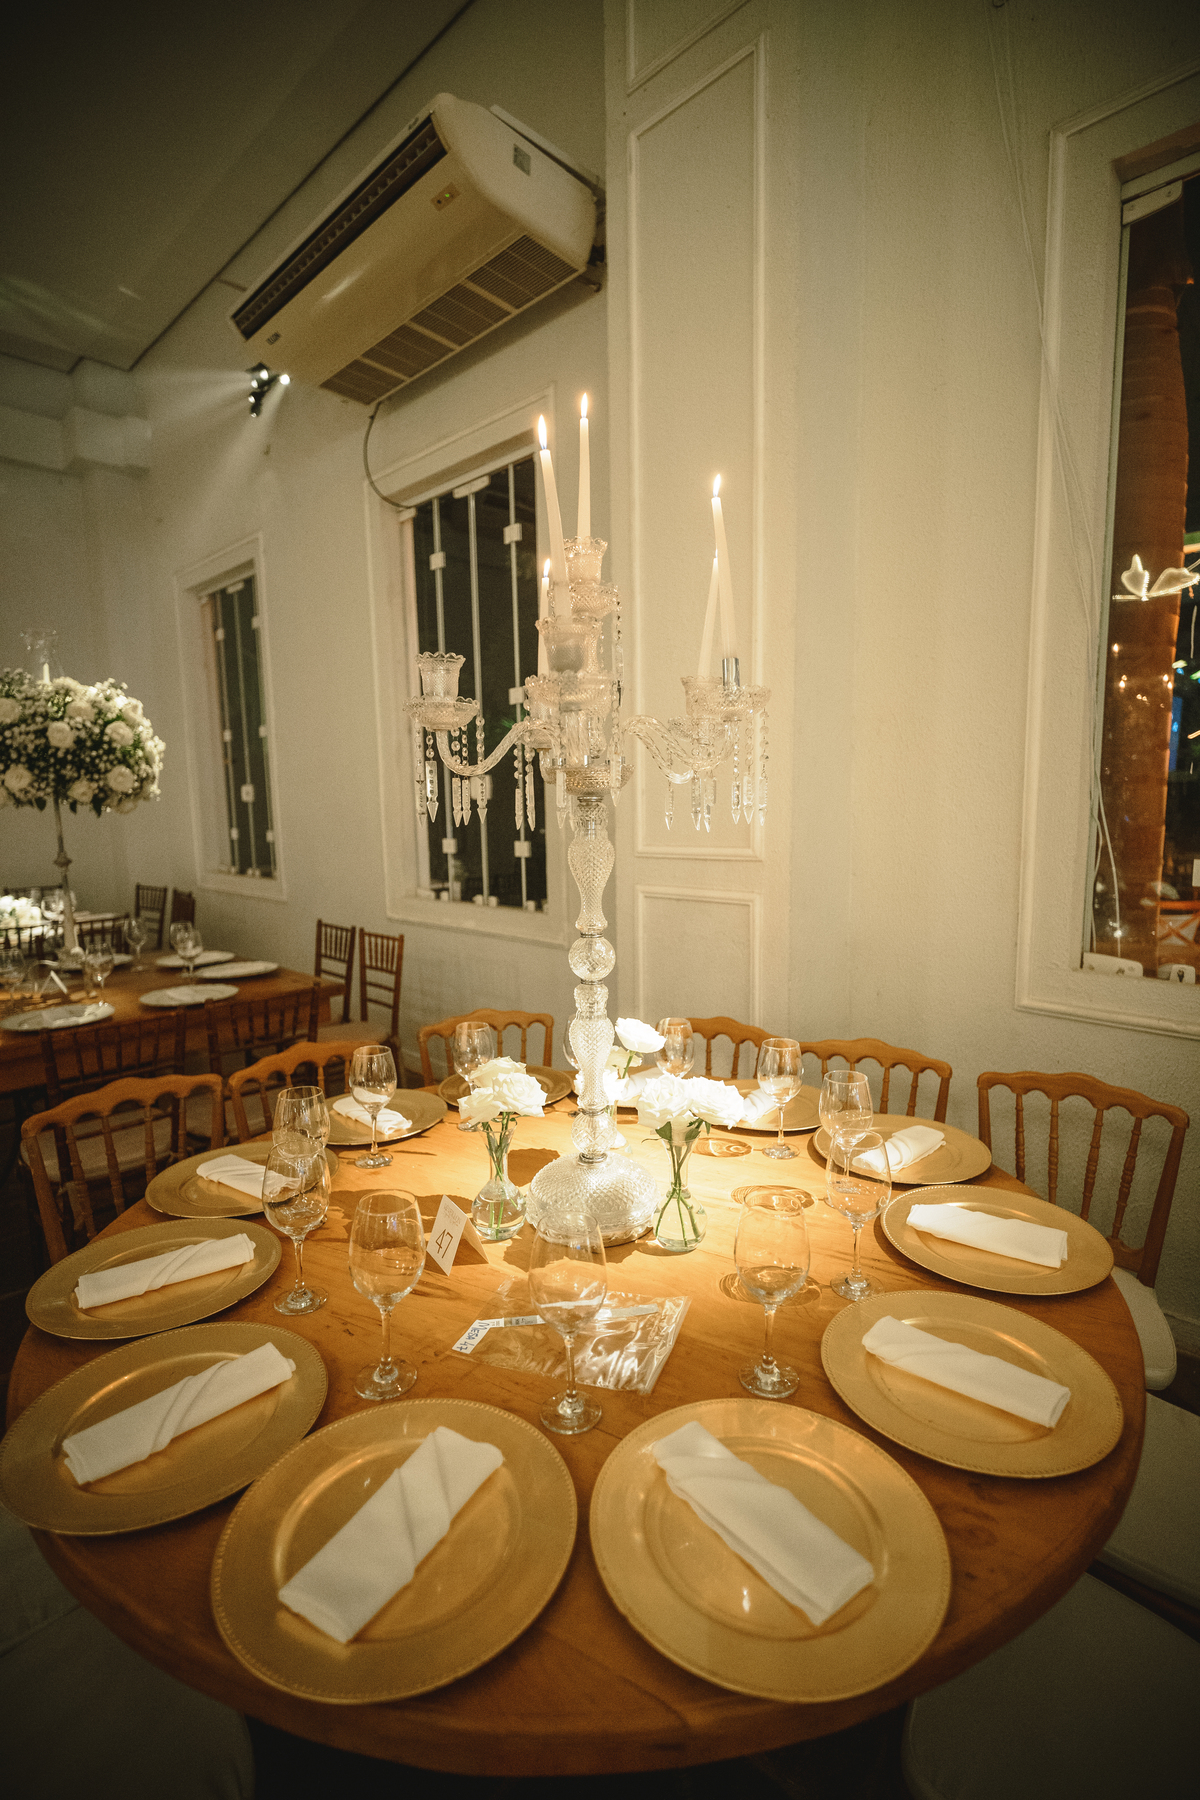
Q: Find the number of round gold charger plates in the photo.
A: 12